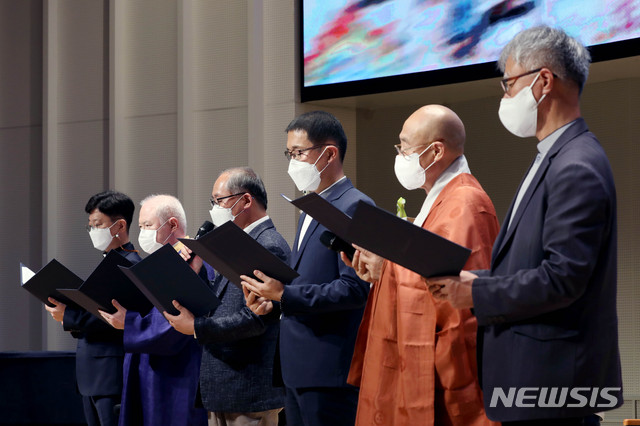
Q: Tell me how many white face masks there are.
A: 6